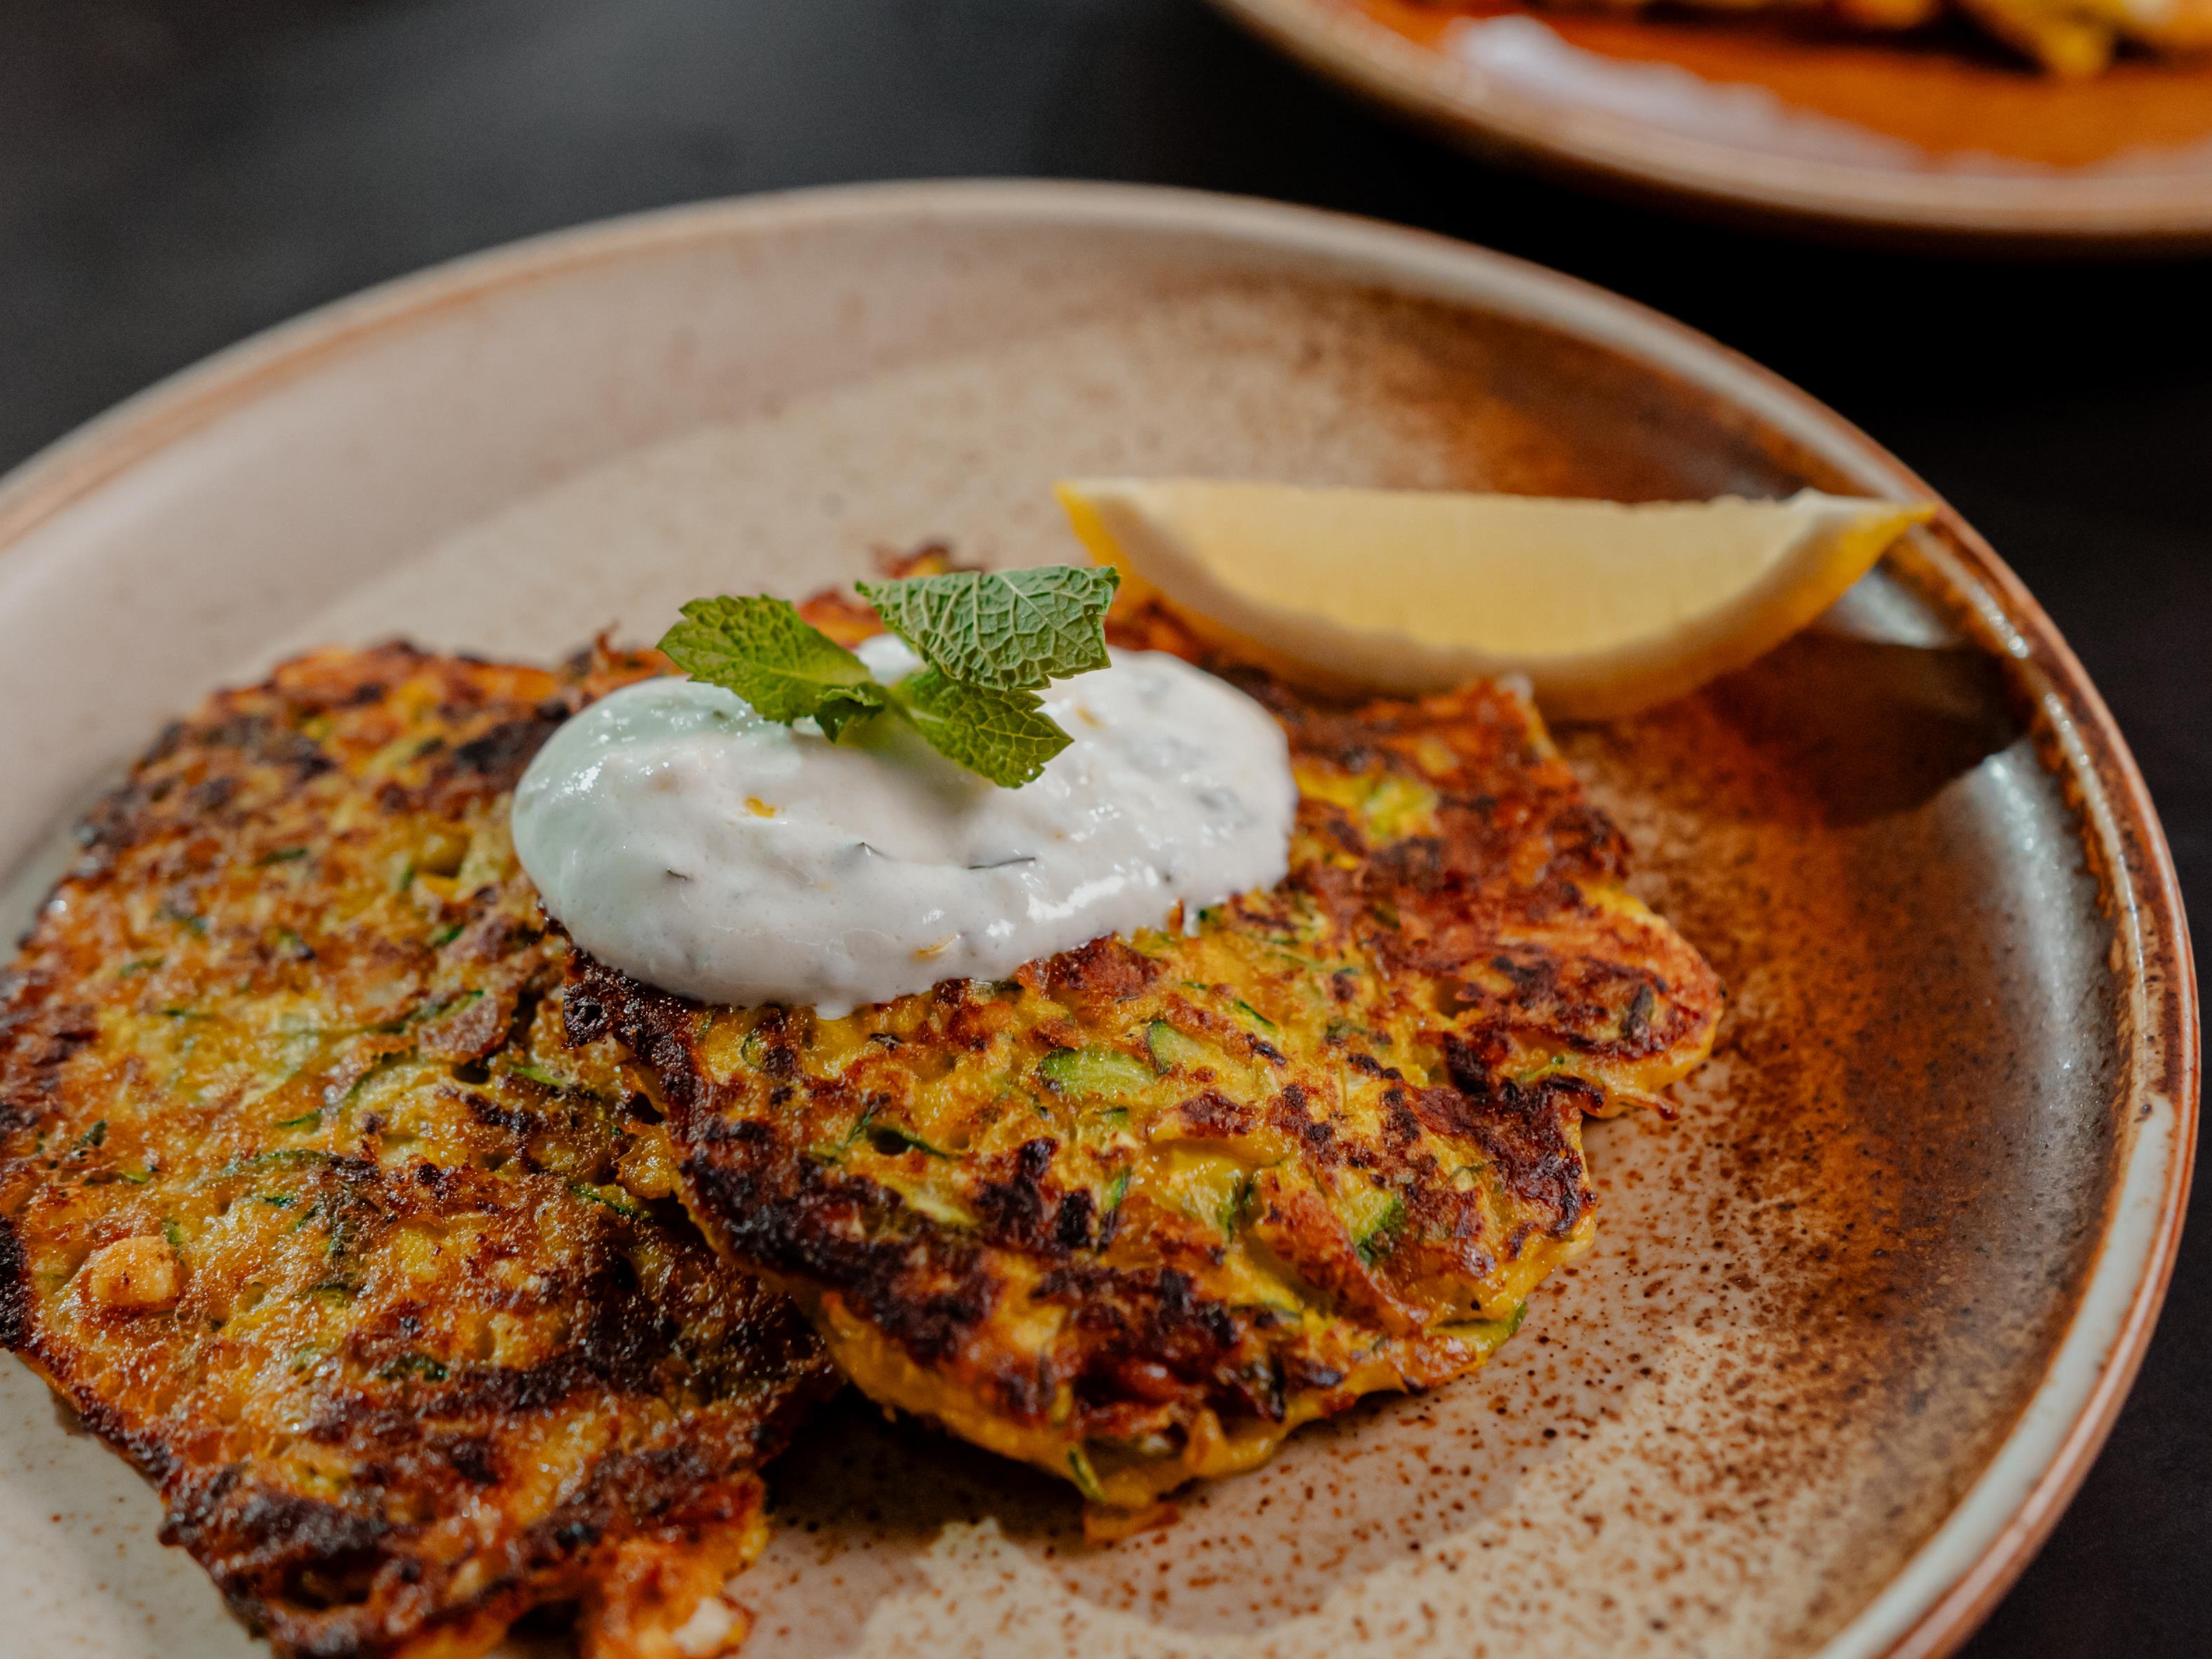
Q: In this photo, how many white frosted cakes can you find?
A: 0